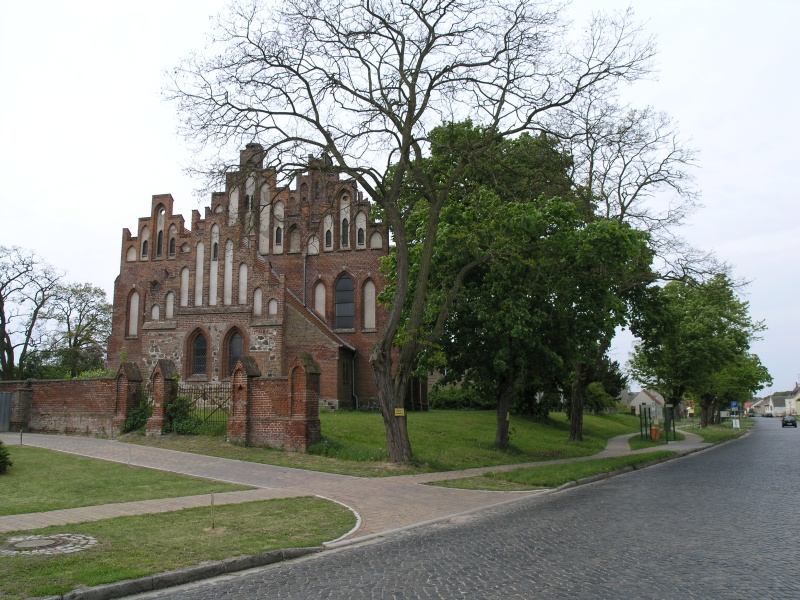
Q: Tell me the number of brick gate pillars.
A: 4